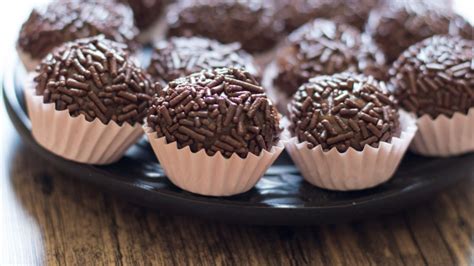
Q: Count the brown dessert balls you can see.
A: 11